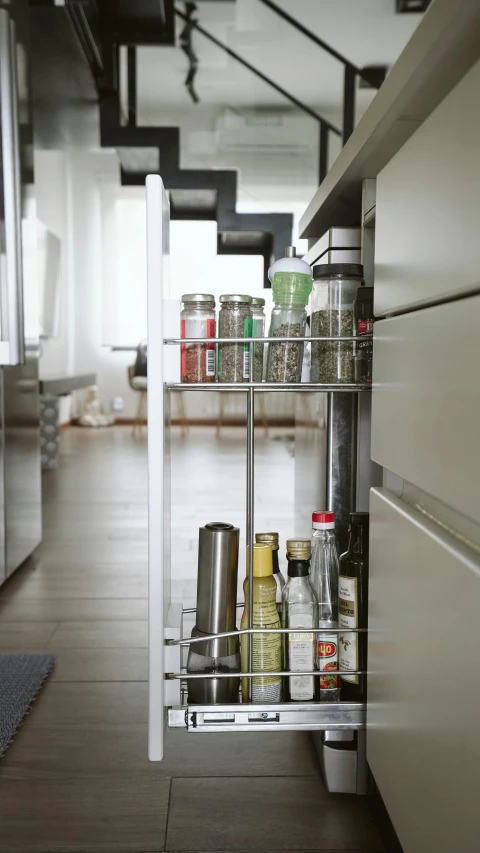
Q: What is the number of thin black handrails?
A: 2